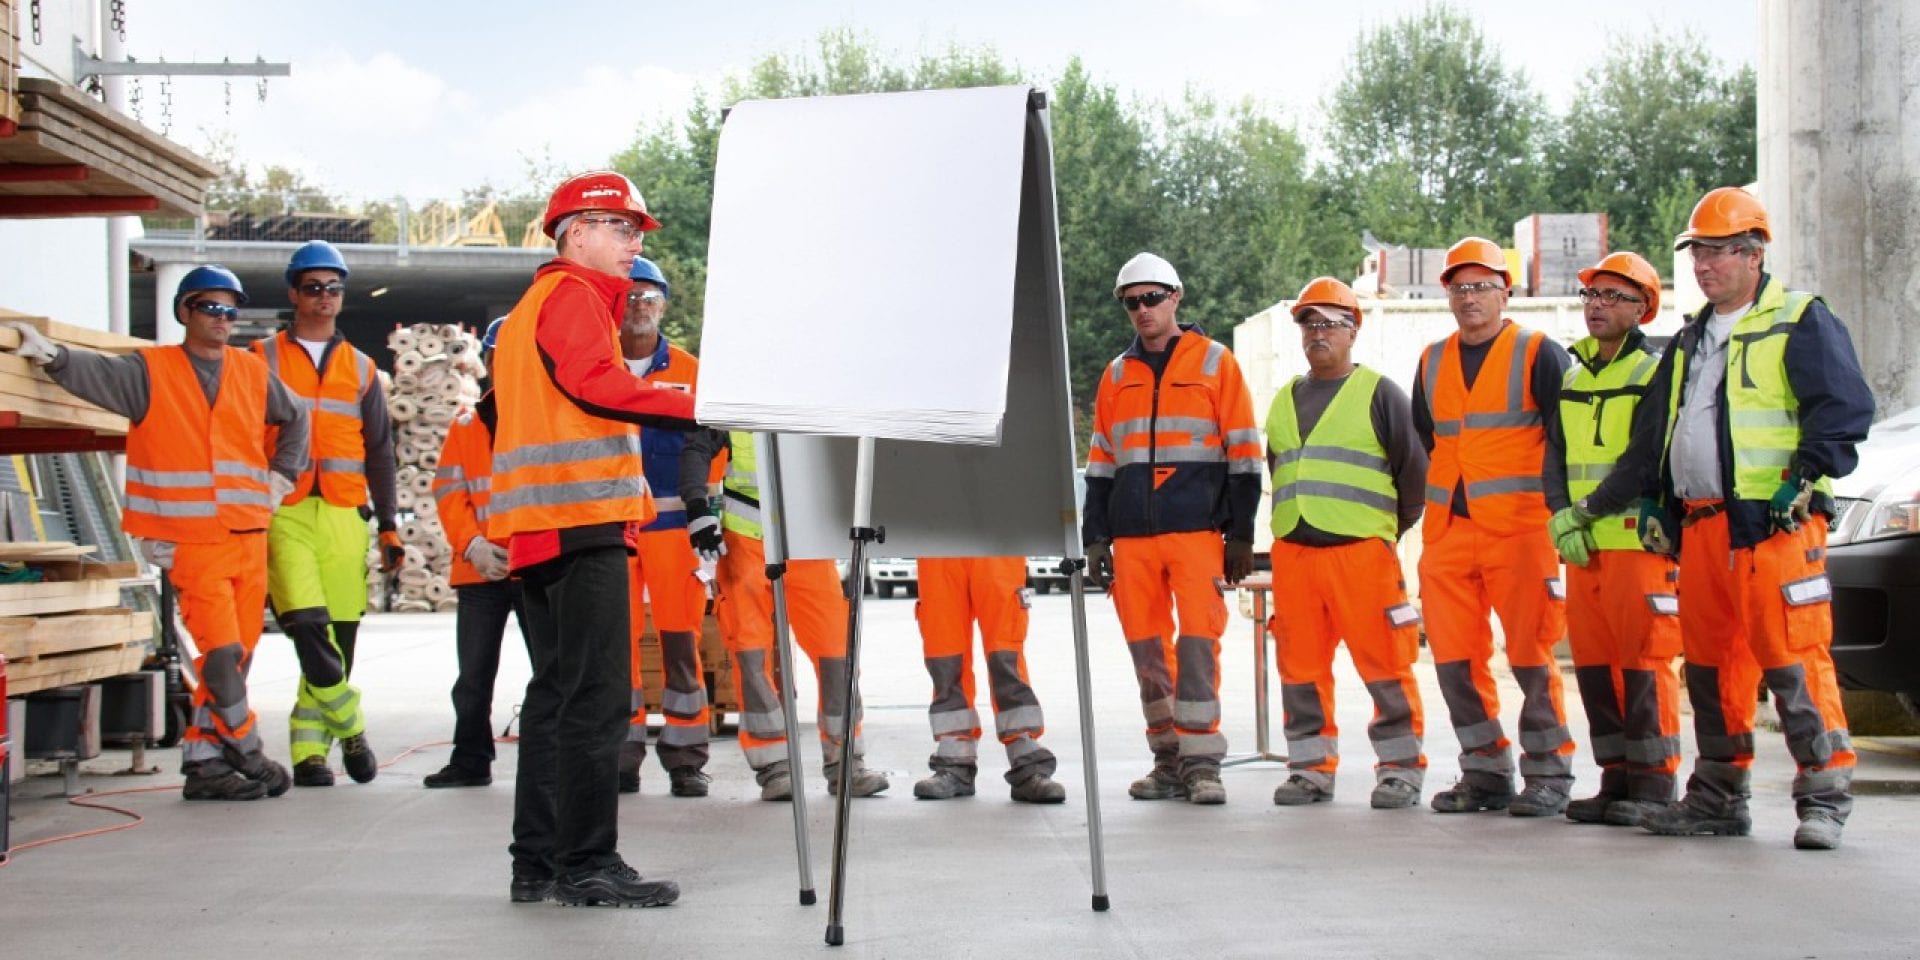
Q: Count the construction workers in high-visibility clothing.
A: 12